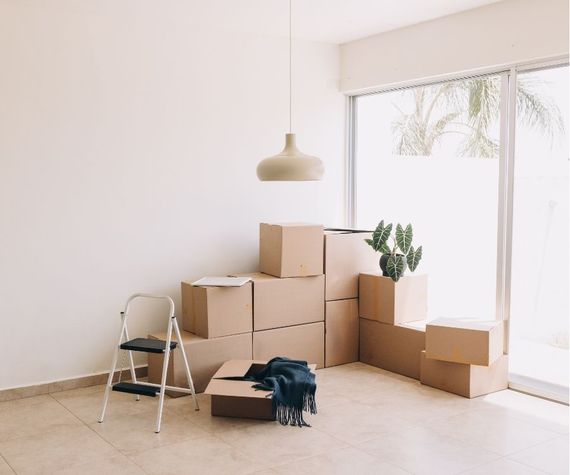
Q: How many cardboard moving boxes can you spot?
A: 12